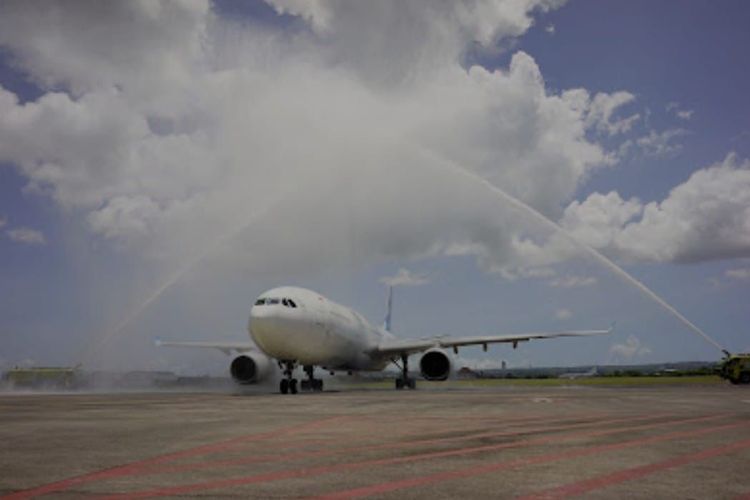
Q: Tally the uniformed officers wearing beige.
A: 0